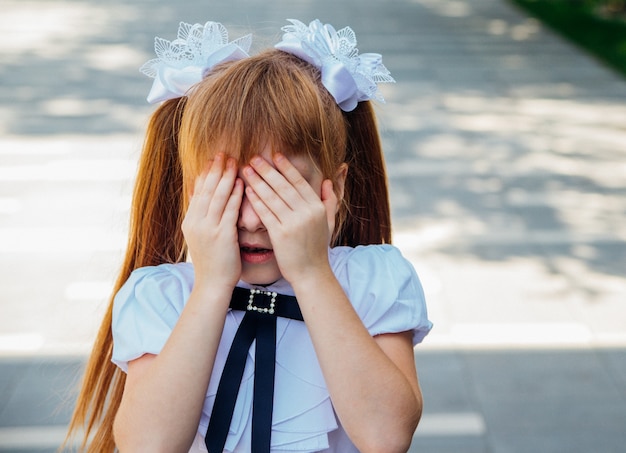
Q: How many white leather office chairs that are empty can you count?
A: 0